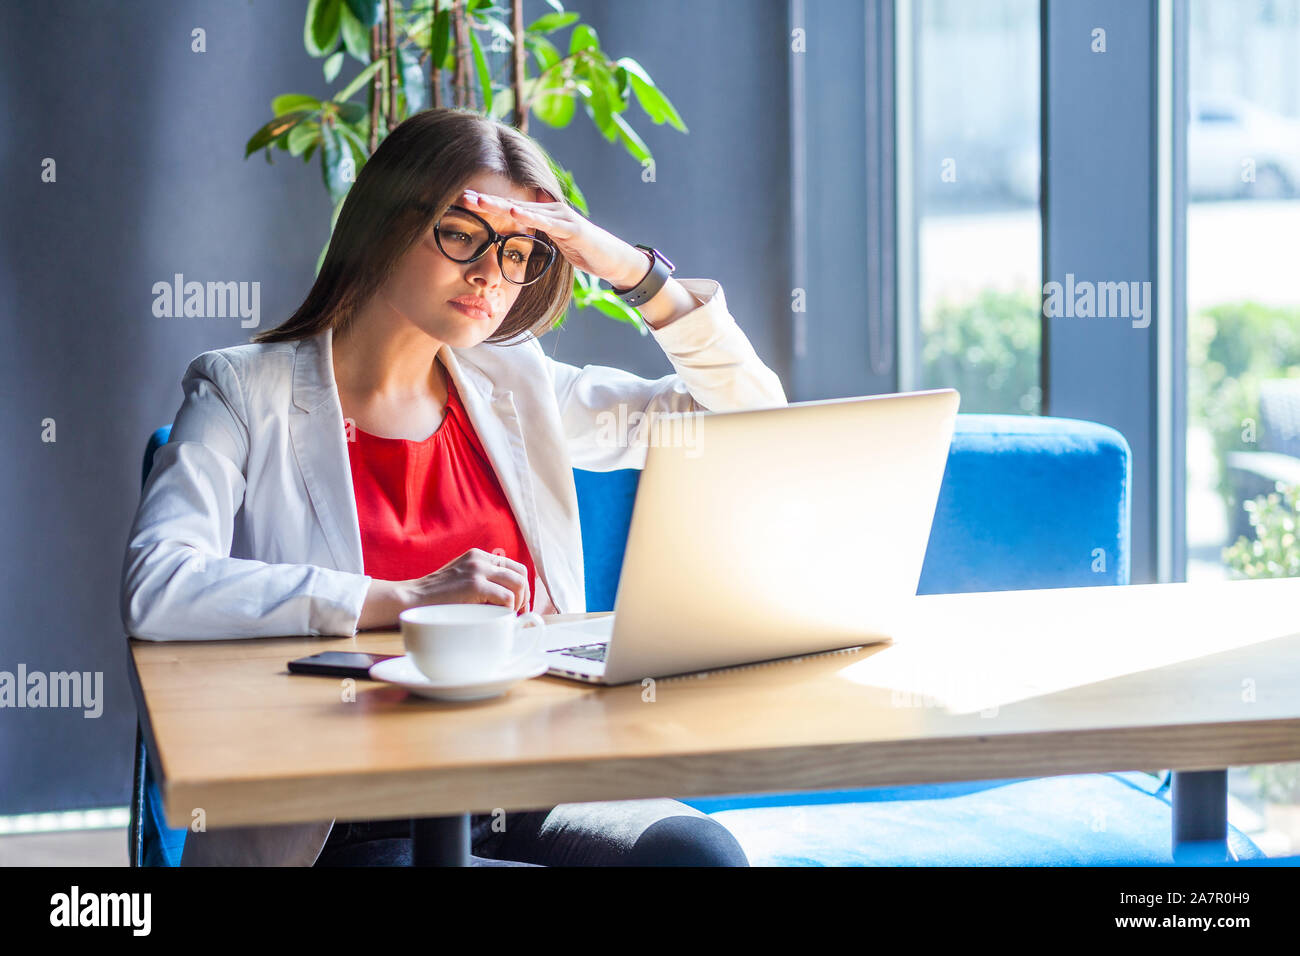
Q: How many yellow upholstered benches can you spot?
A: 0